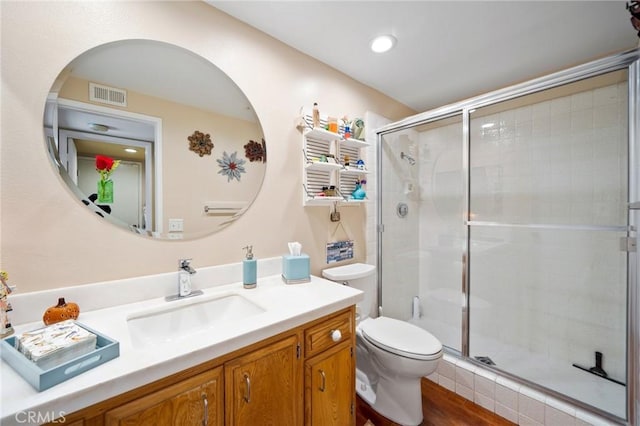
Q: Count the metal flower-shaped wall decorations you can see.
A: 3